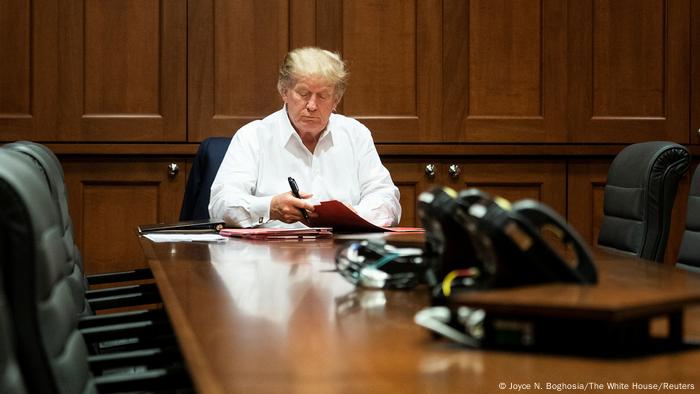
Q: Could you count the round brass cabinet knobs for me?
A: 3